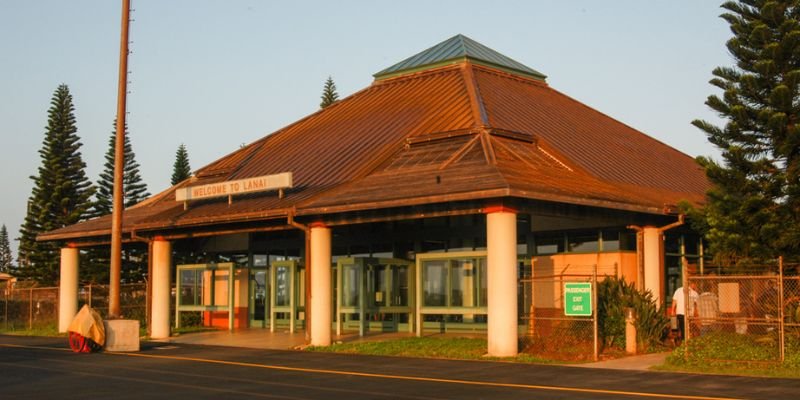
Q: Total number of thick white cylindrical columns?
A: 5